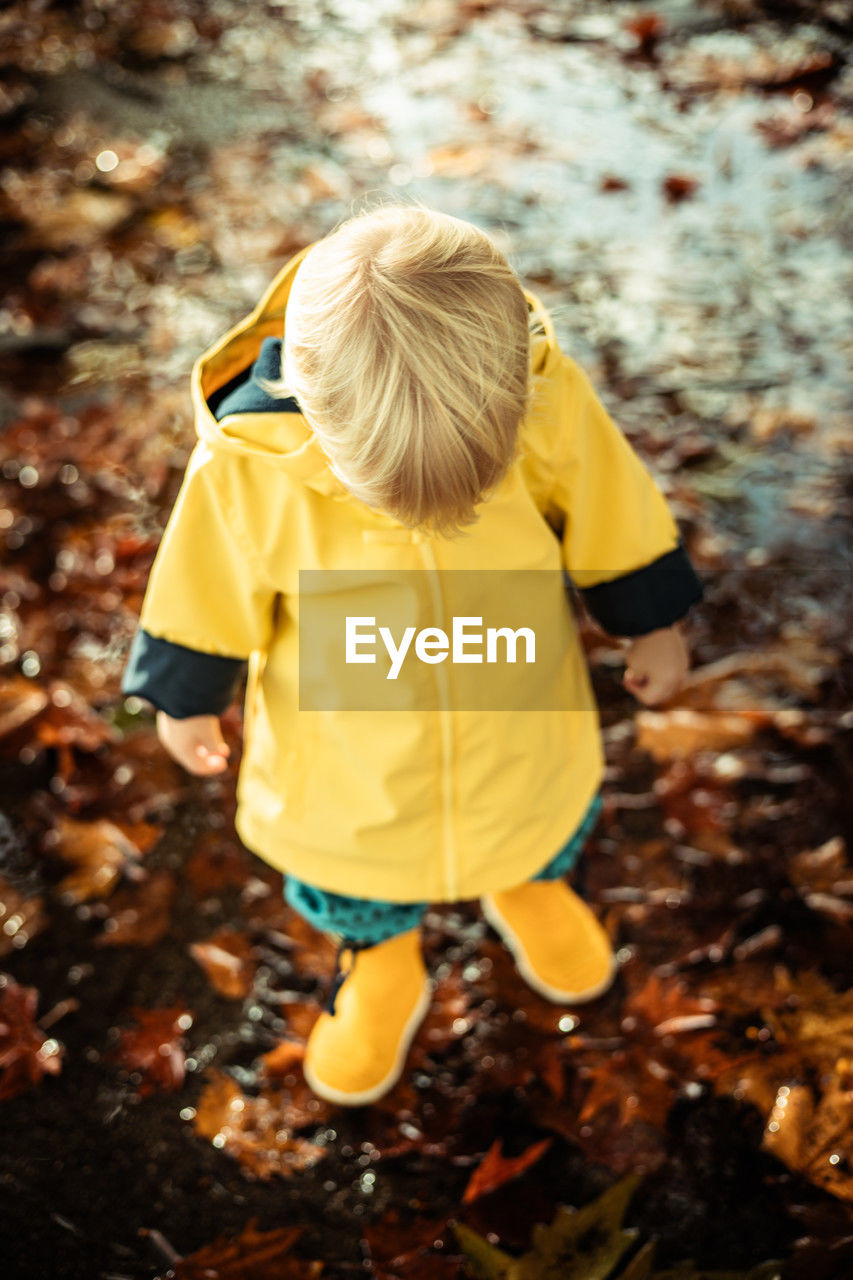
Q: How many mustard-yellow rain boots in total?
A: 2